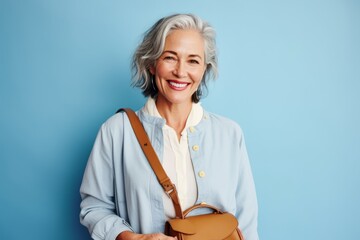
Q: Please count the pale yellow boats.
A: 0